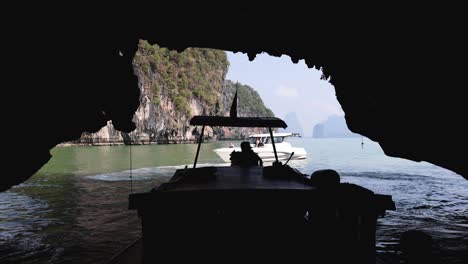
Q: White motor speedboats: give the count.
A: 1